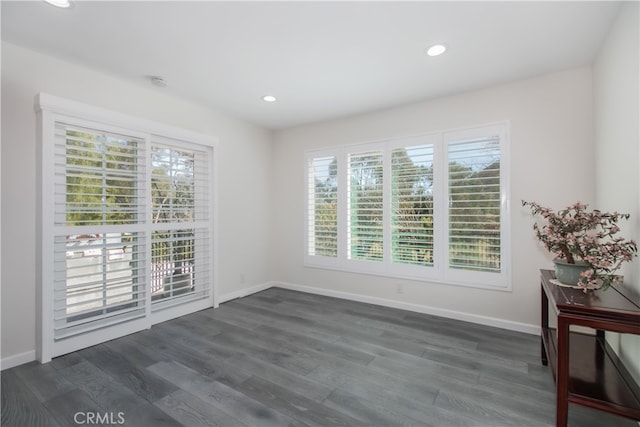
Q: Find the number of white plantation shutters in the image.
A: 6